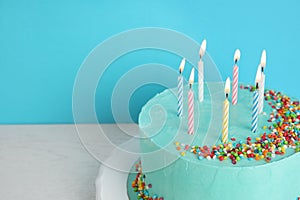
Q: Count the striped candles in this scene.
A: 5